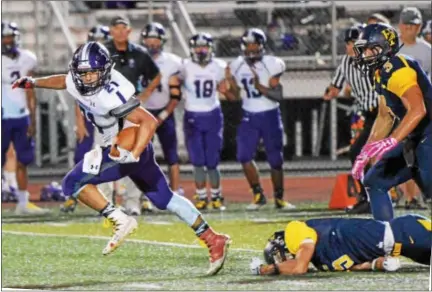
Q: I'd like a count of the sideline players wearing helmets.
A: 5